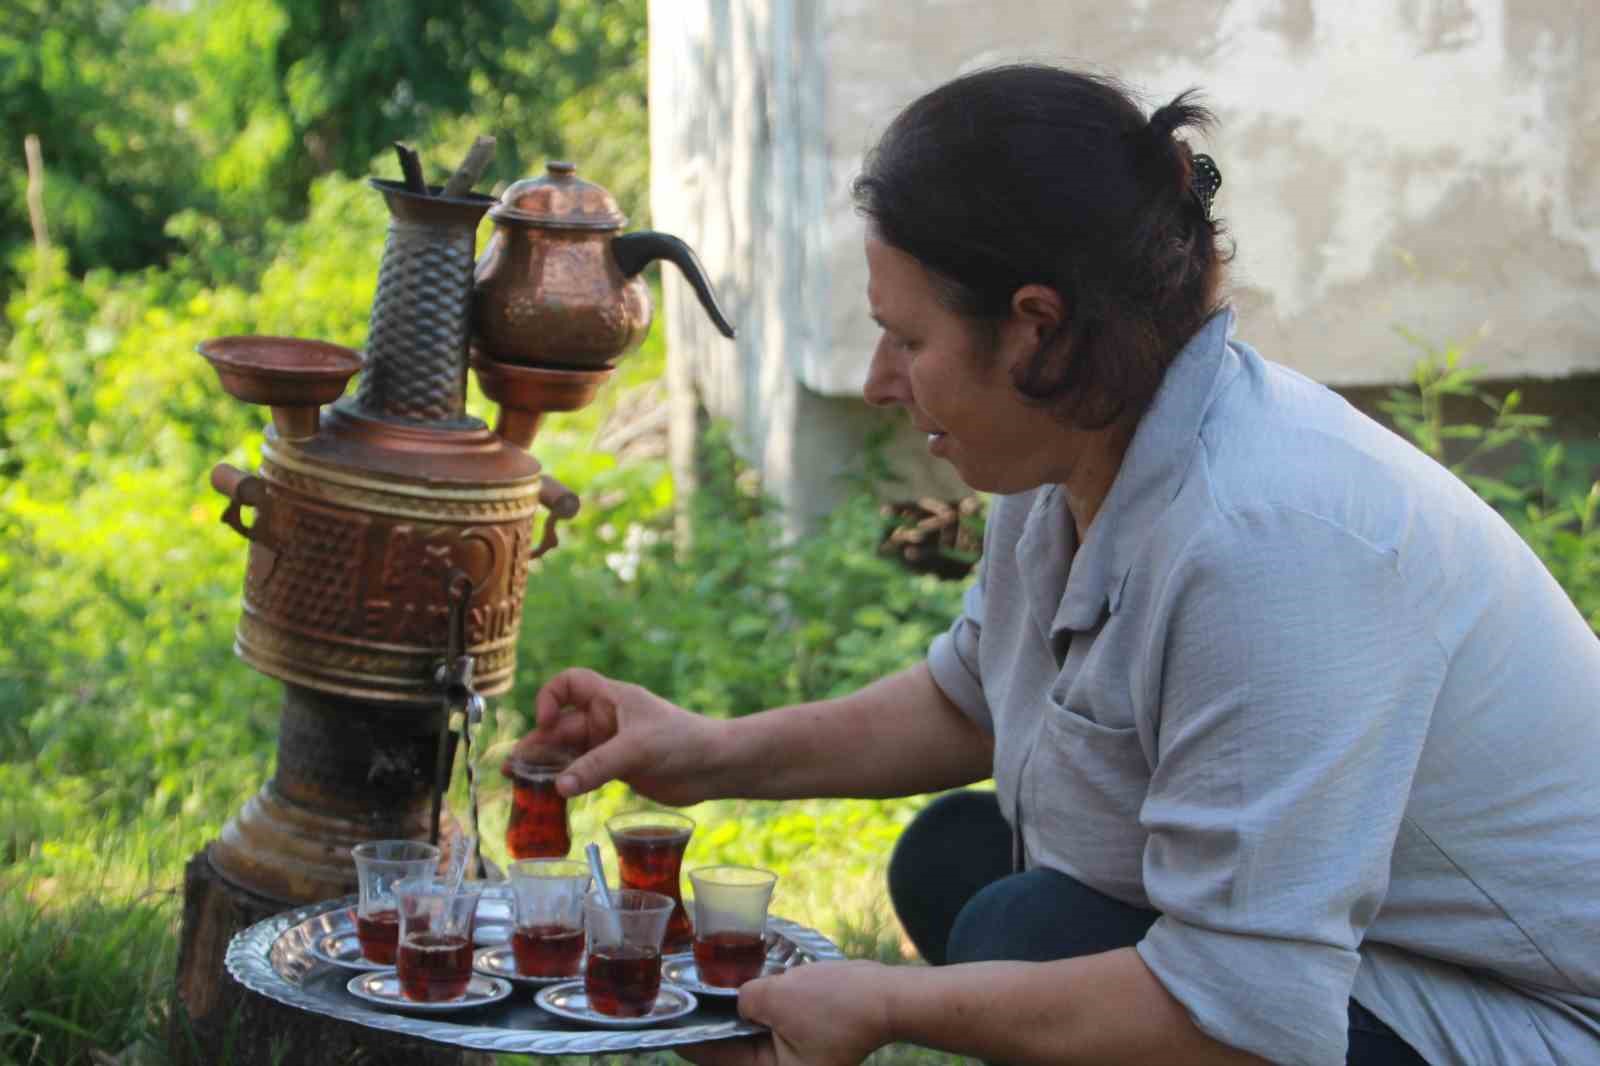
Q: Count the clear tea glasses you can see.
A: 7